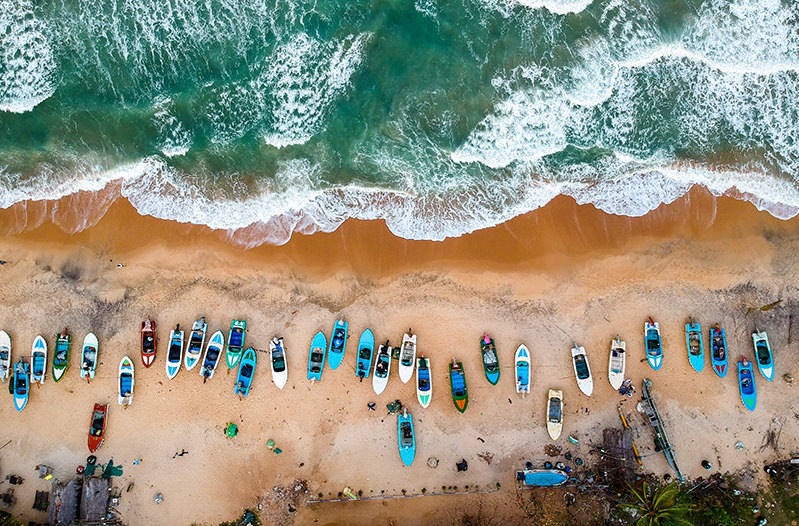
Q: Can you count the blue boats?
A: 12